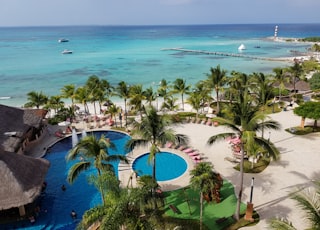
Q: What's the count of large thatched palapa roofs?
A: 2